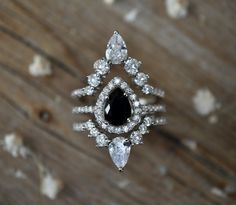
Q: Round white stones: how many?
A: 12